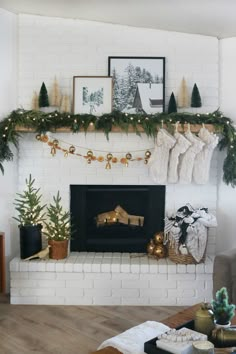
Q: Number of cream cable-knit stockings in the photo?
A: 4